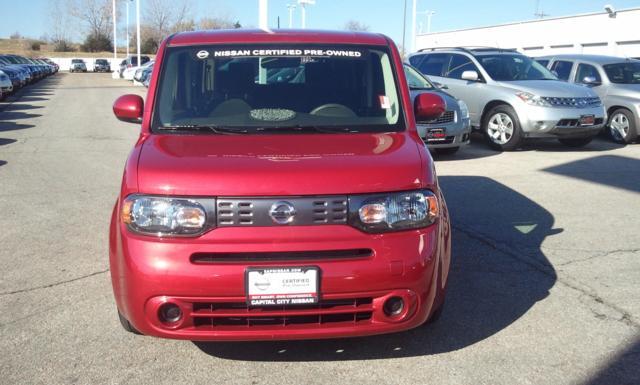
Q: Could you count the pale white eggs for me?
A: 0